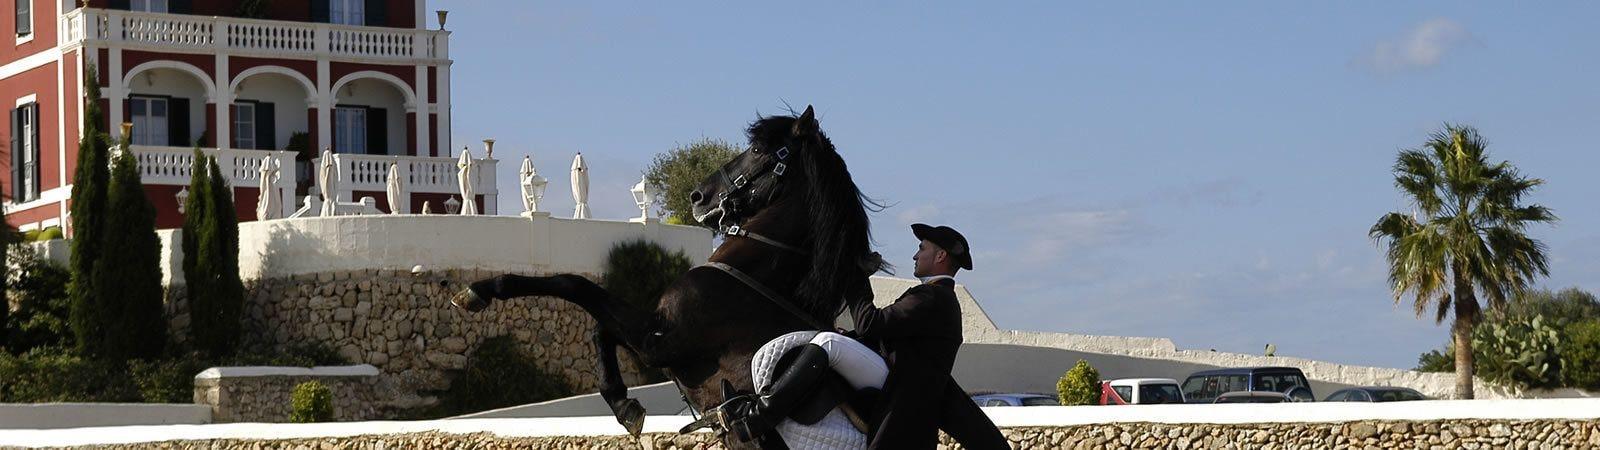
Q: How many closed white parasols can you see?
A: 6